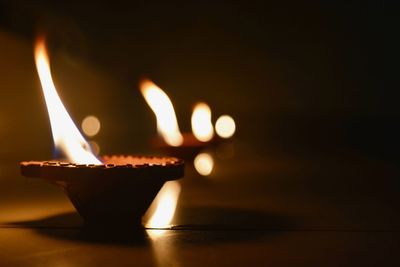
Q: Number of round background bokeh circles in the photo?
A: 3